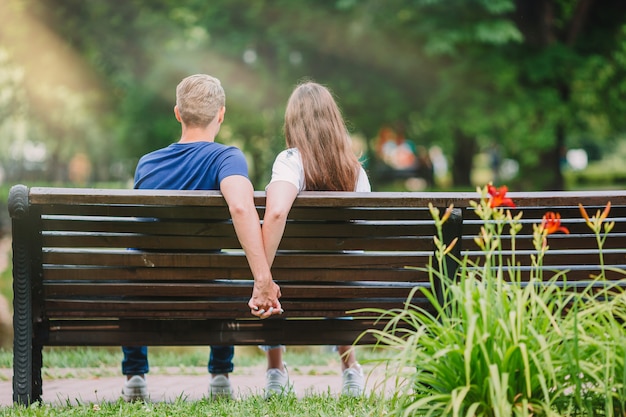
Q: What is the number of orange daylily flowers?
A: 2